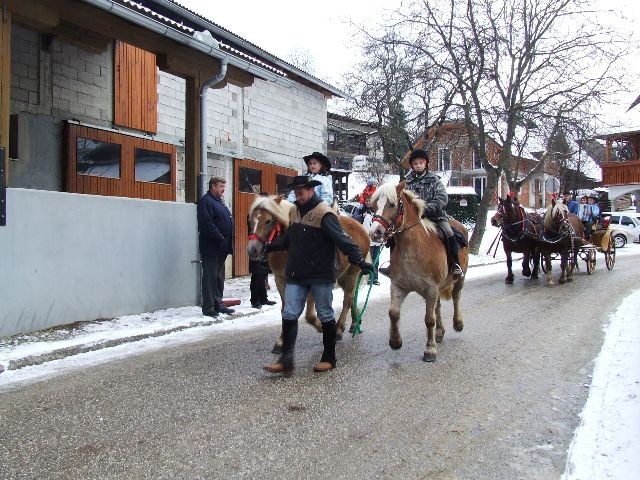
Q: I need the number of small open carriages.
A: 1